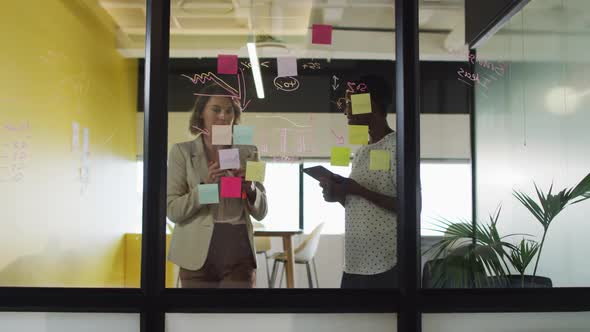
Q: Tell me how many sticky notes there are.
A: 13